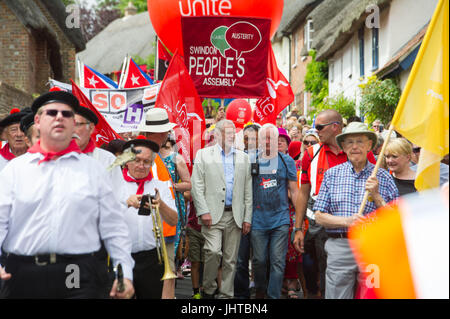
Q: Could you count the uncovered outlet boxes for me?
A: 0